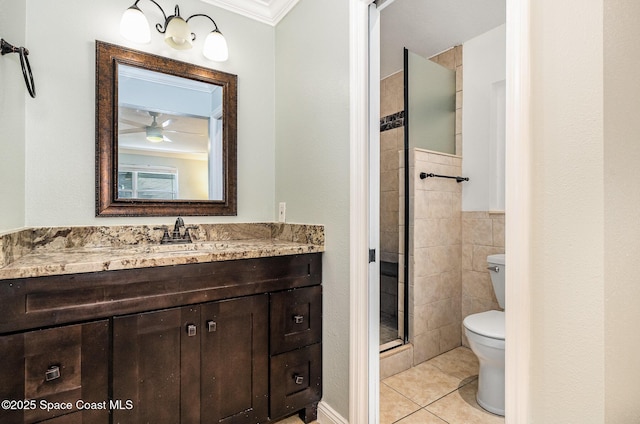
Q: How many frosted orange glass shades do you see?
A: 0